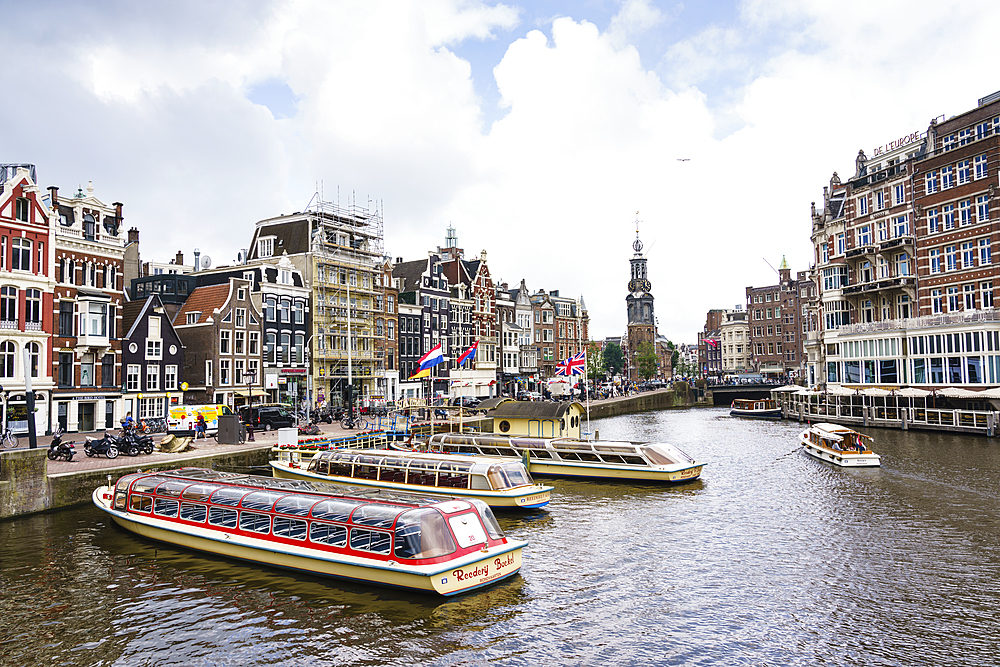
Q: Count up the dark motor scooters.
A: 4